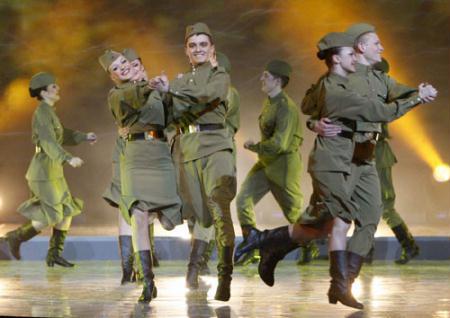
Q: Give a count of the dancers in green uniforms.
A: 9